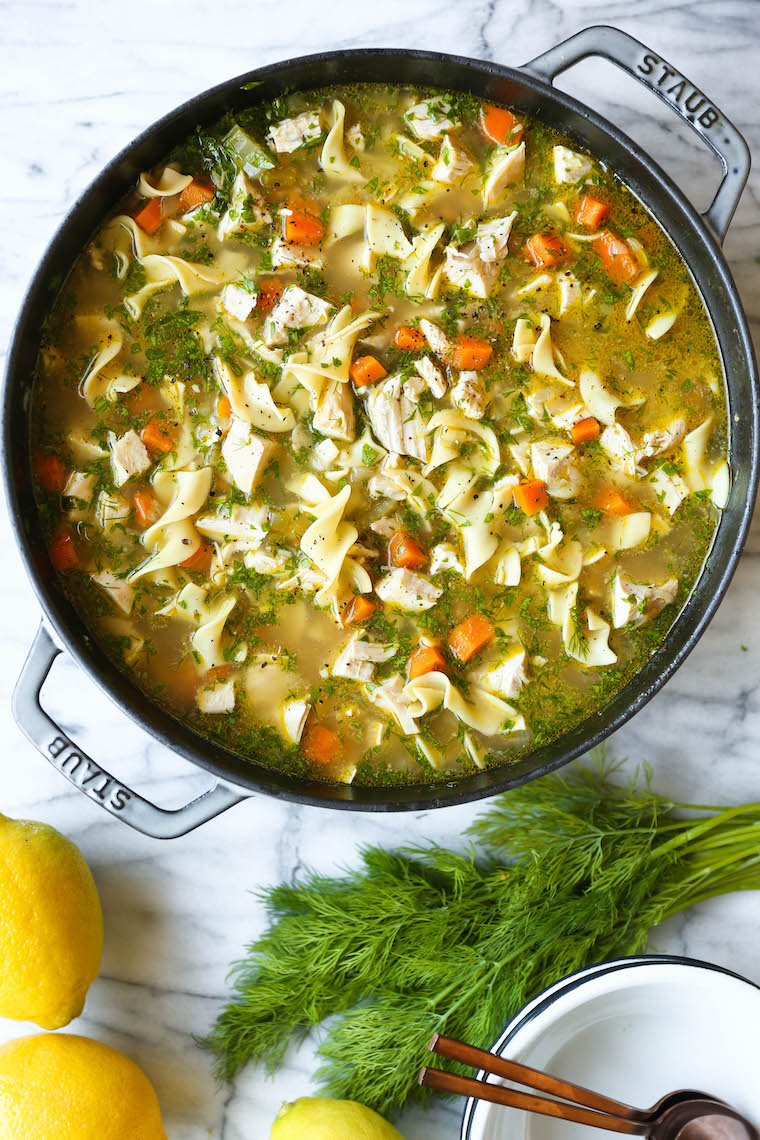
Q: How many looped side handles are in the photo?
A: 2